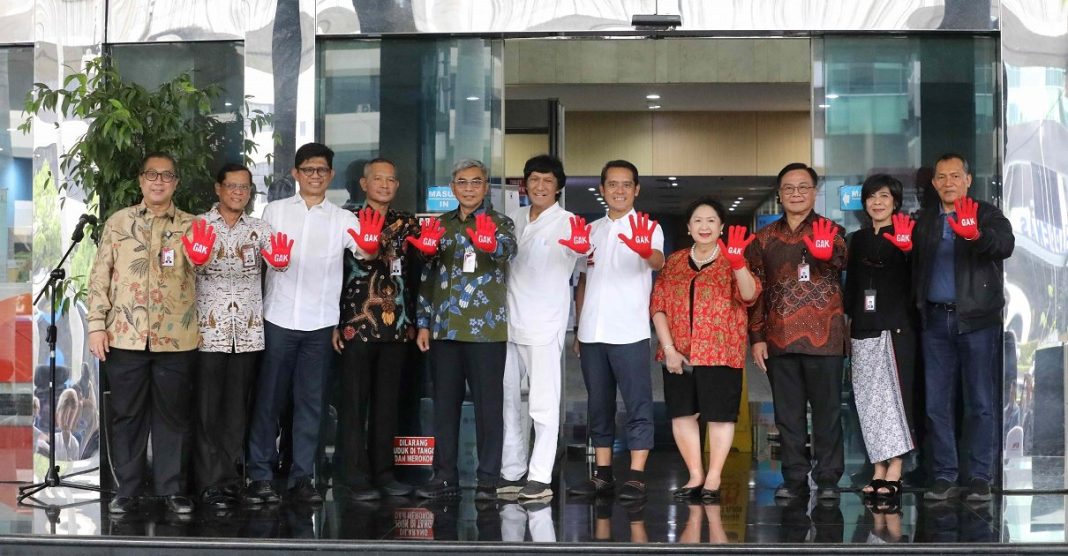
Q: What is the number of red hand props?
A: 11